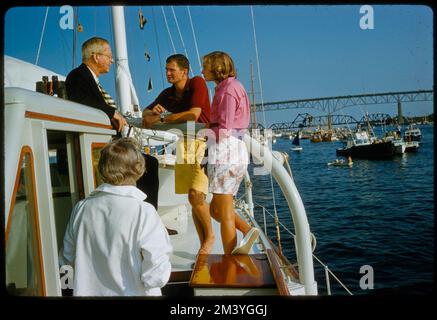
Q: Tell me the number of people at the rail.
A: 3